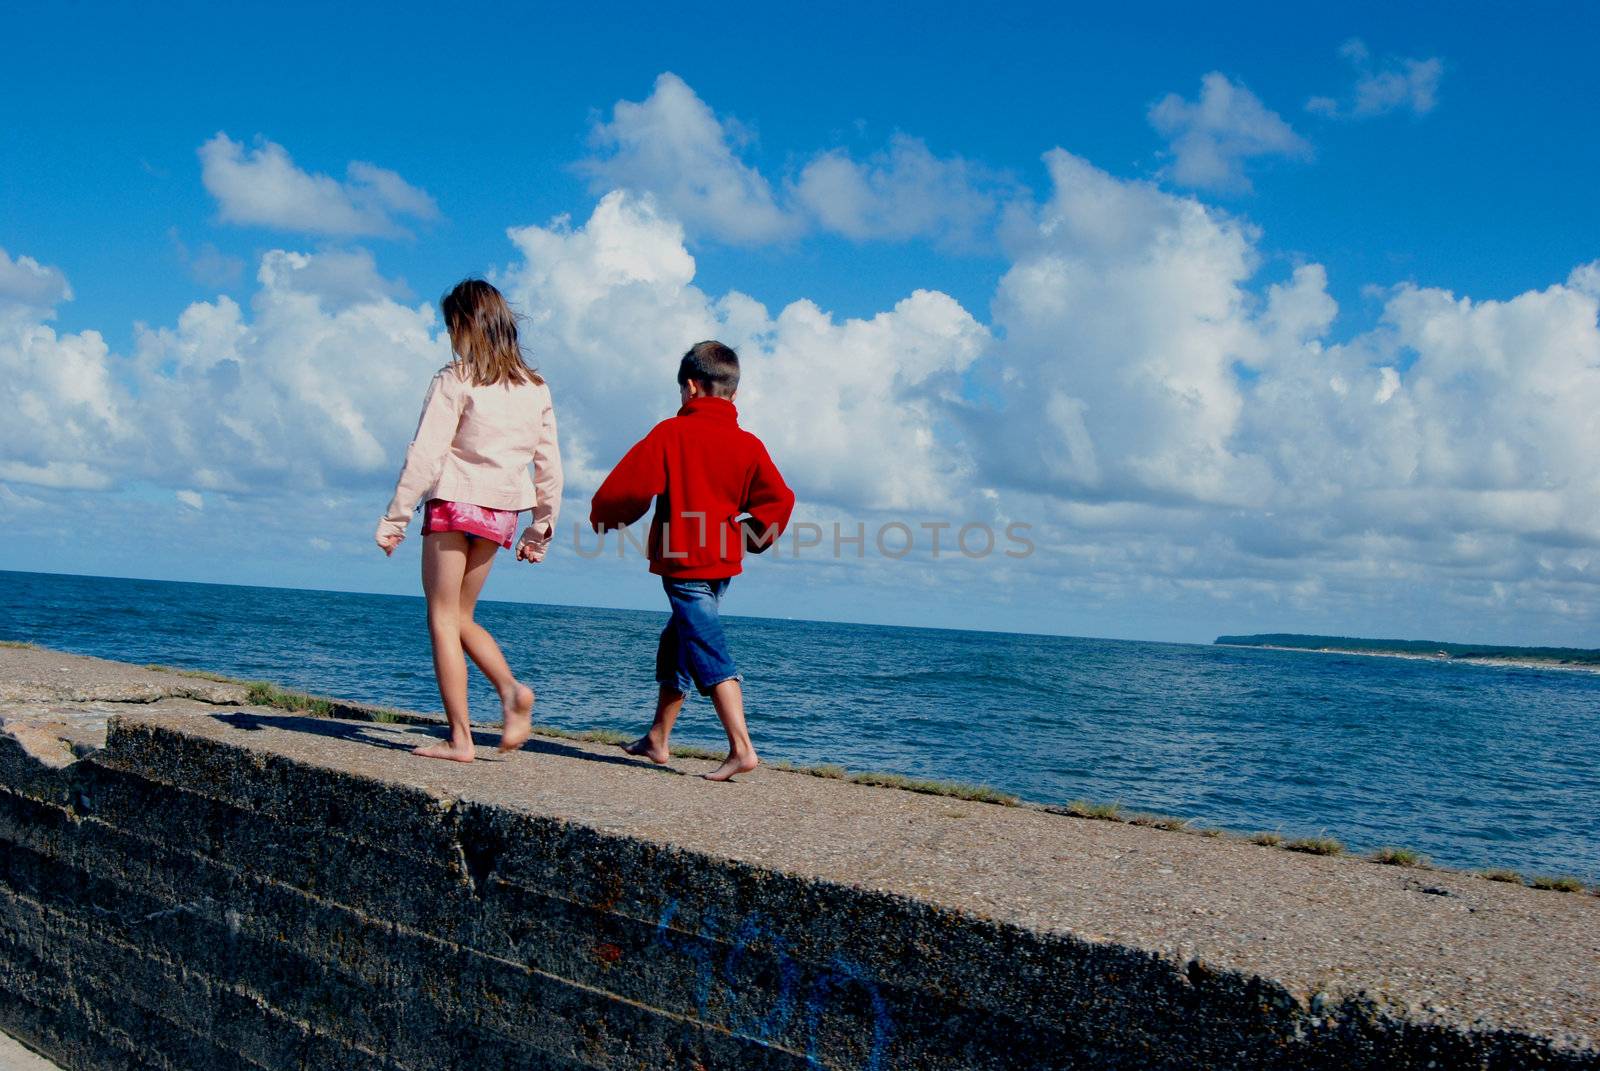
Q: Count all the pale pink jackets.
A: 1